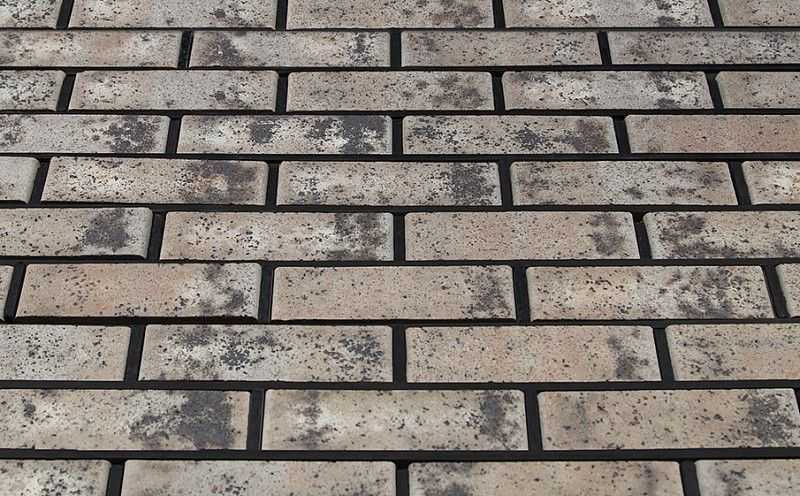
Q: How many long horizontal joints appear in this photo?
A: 9